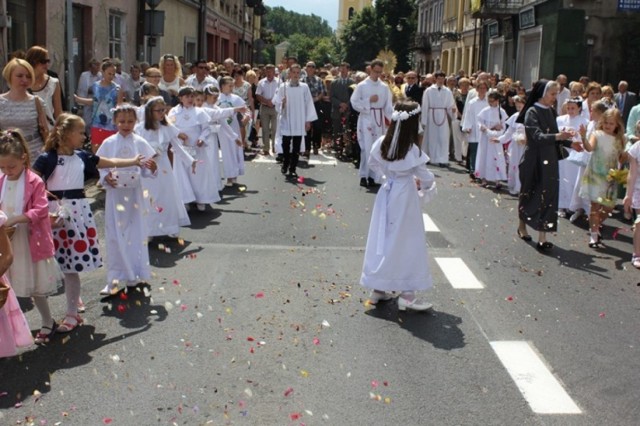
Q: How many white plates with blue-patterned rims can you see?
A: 0